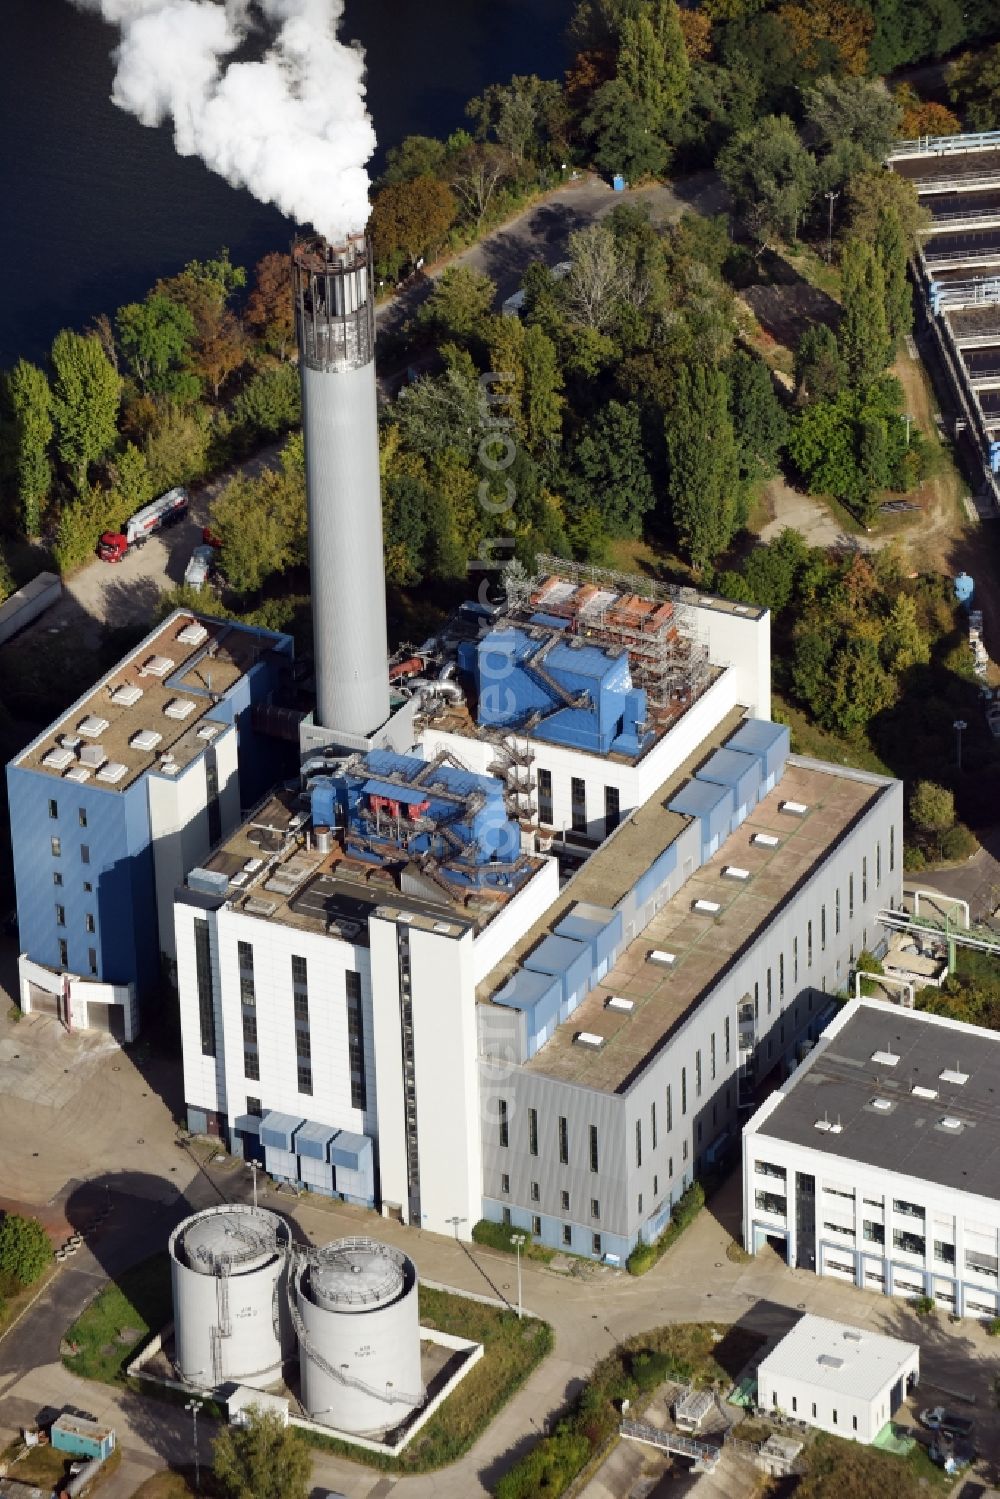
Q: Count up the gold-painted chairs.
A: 0